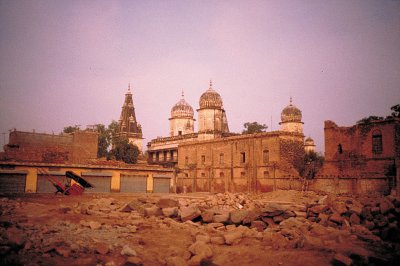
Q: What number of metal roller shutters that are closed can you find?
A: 5